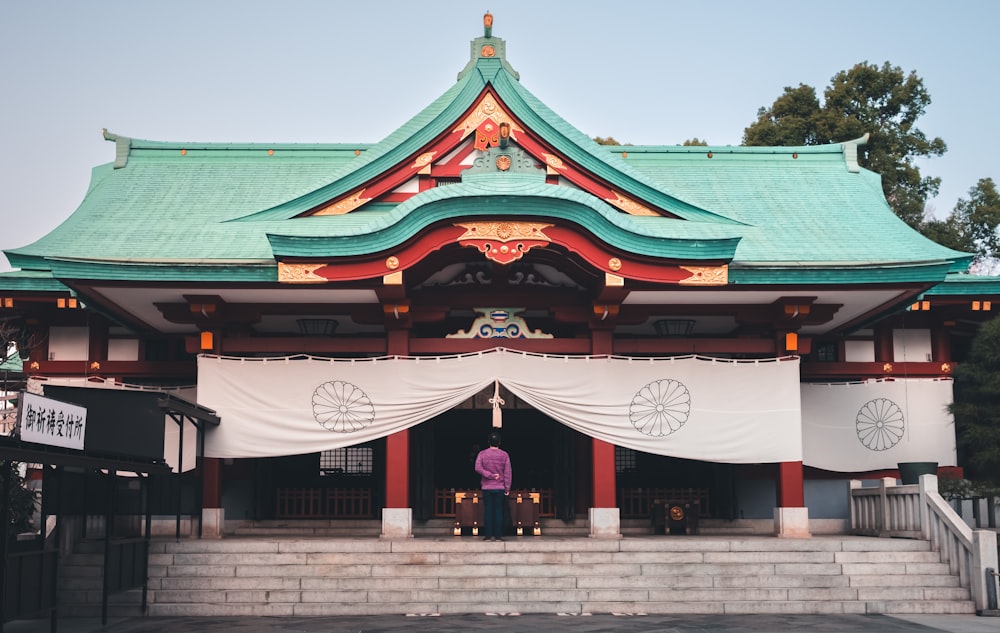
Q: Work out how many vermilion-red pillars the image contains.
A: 4